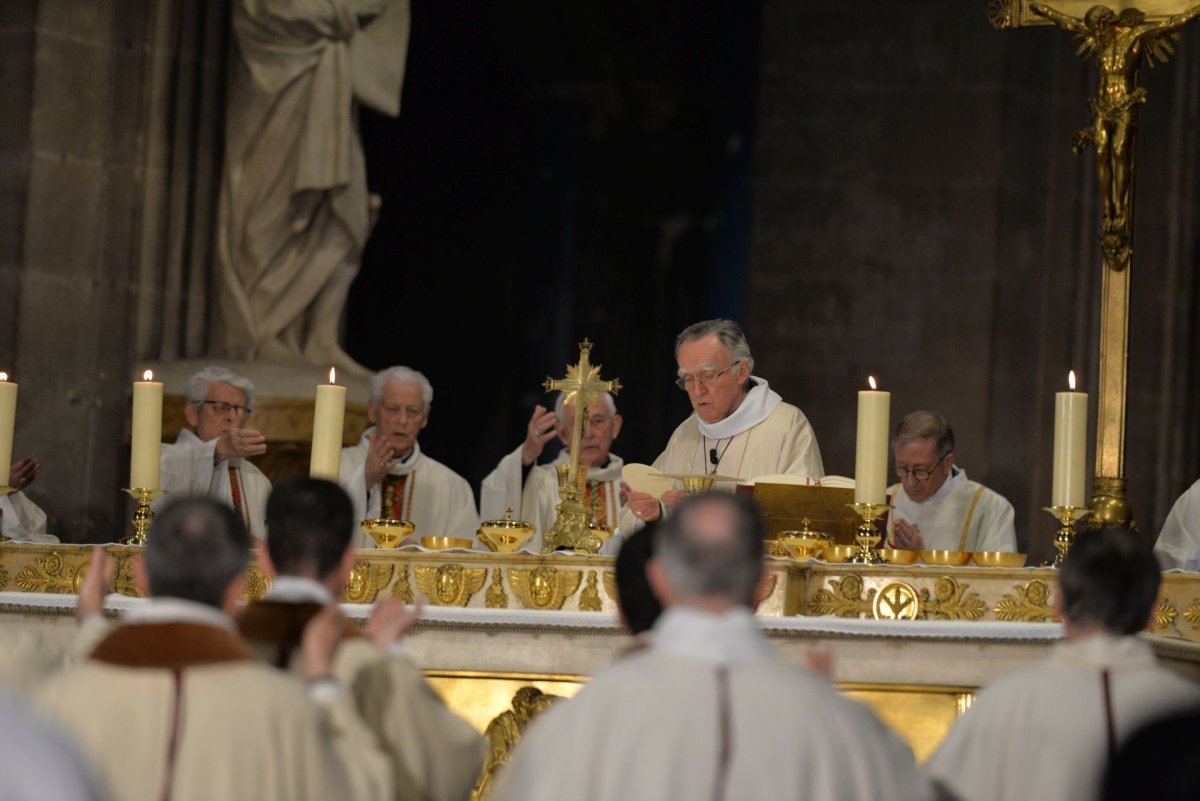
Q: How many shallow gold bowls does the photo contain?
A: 5